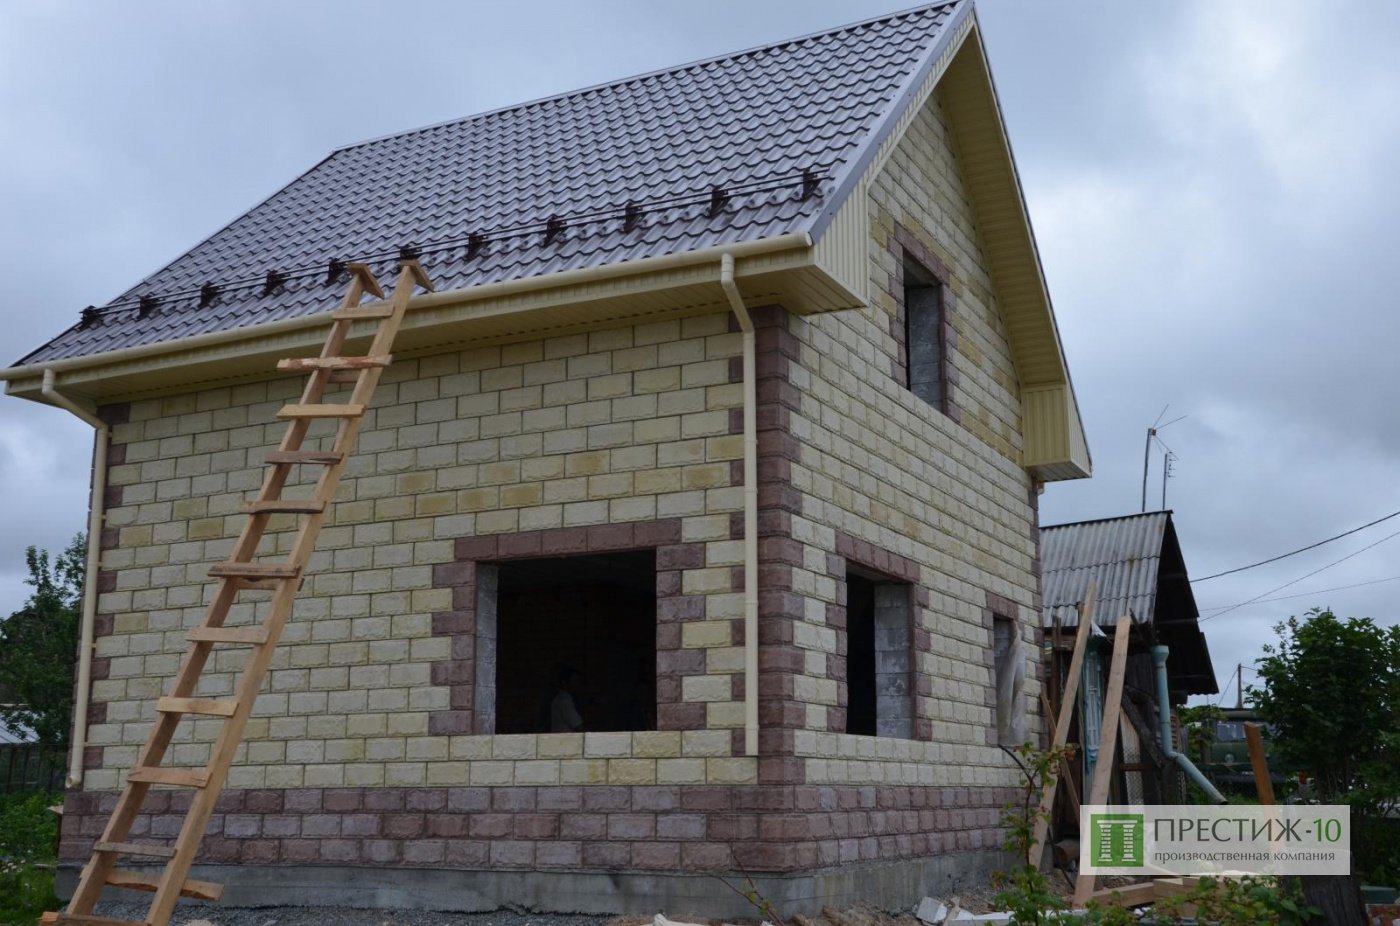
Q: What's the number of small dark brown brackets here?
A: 11